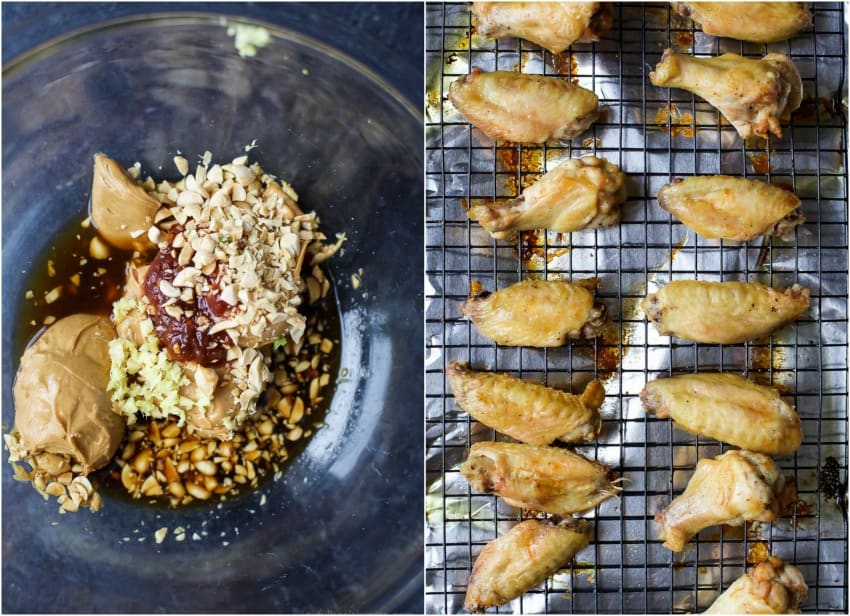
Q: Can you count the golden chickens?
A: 14